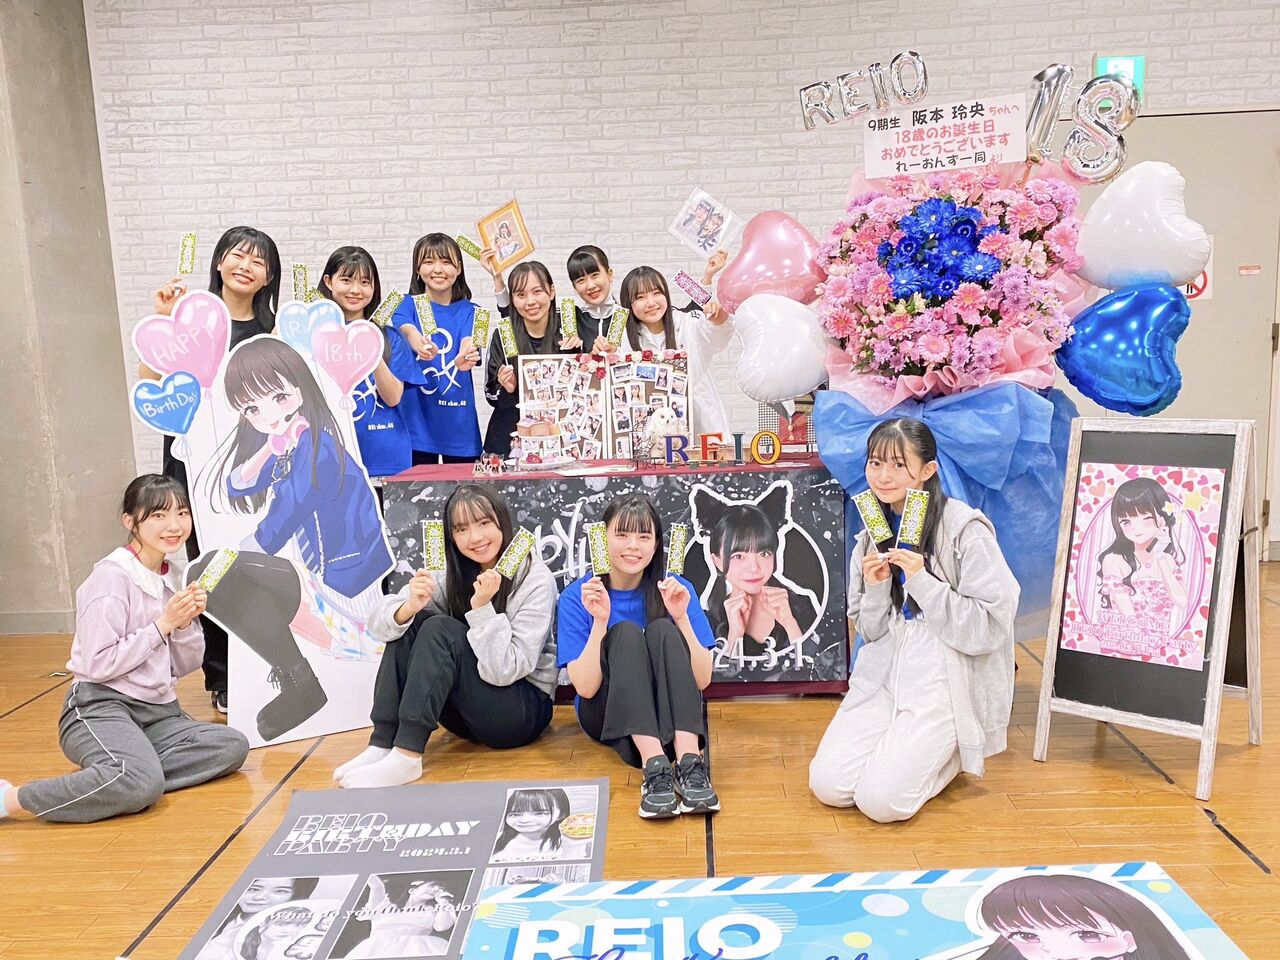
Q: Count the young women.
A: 10